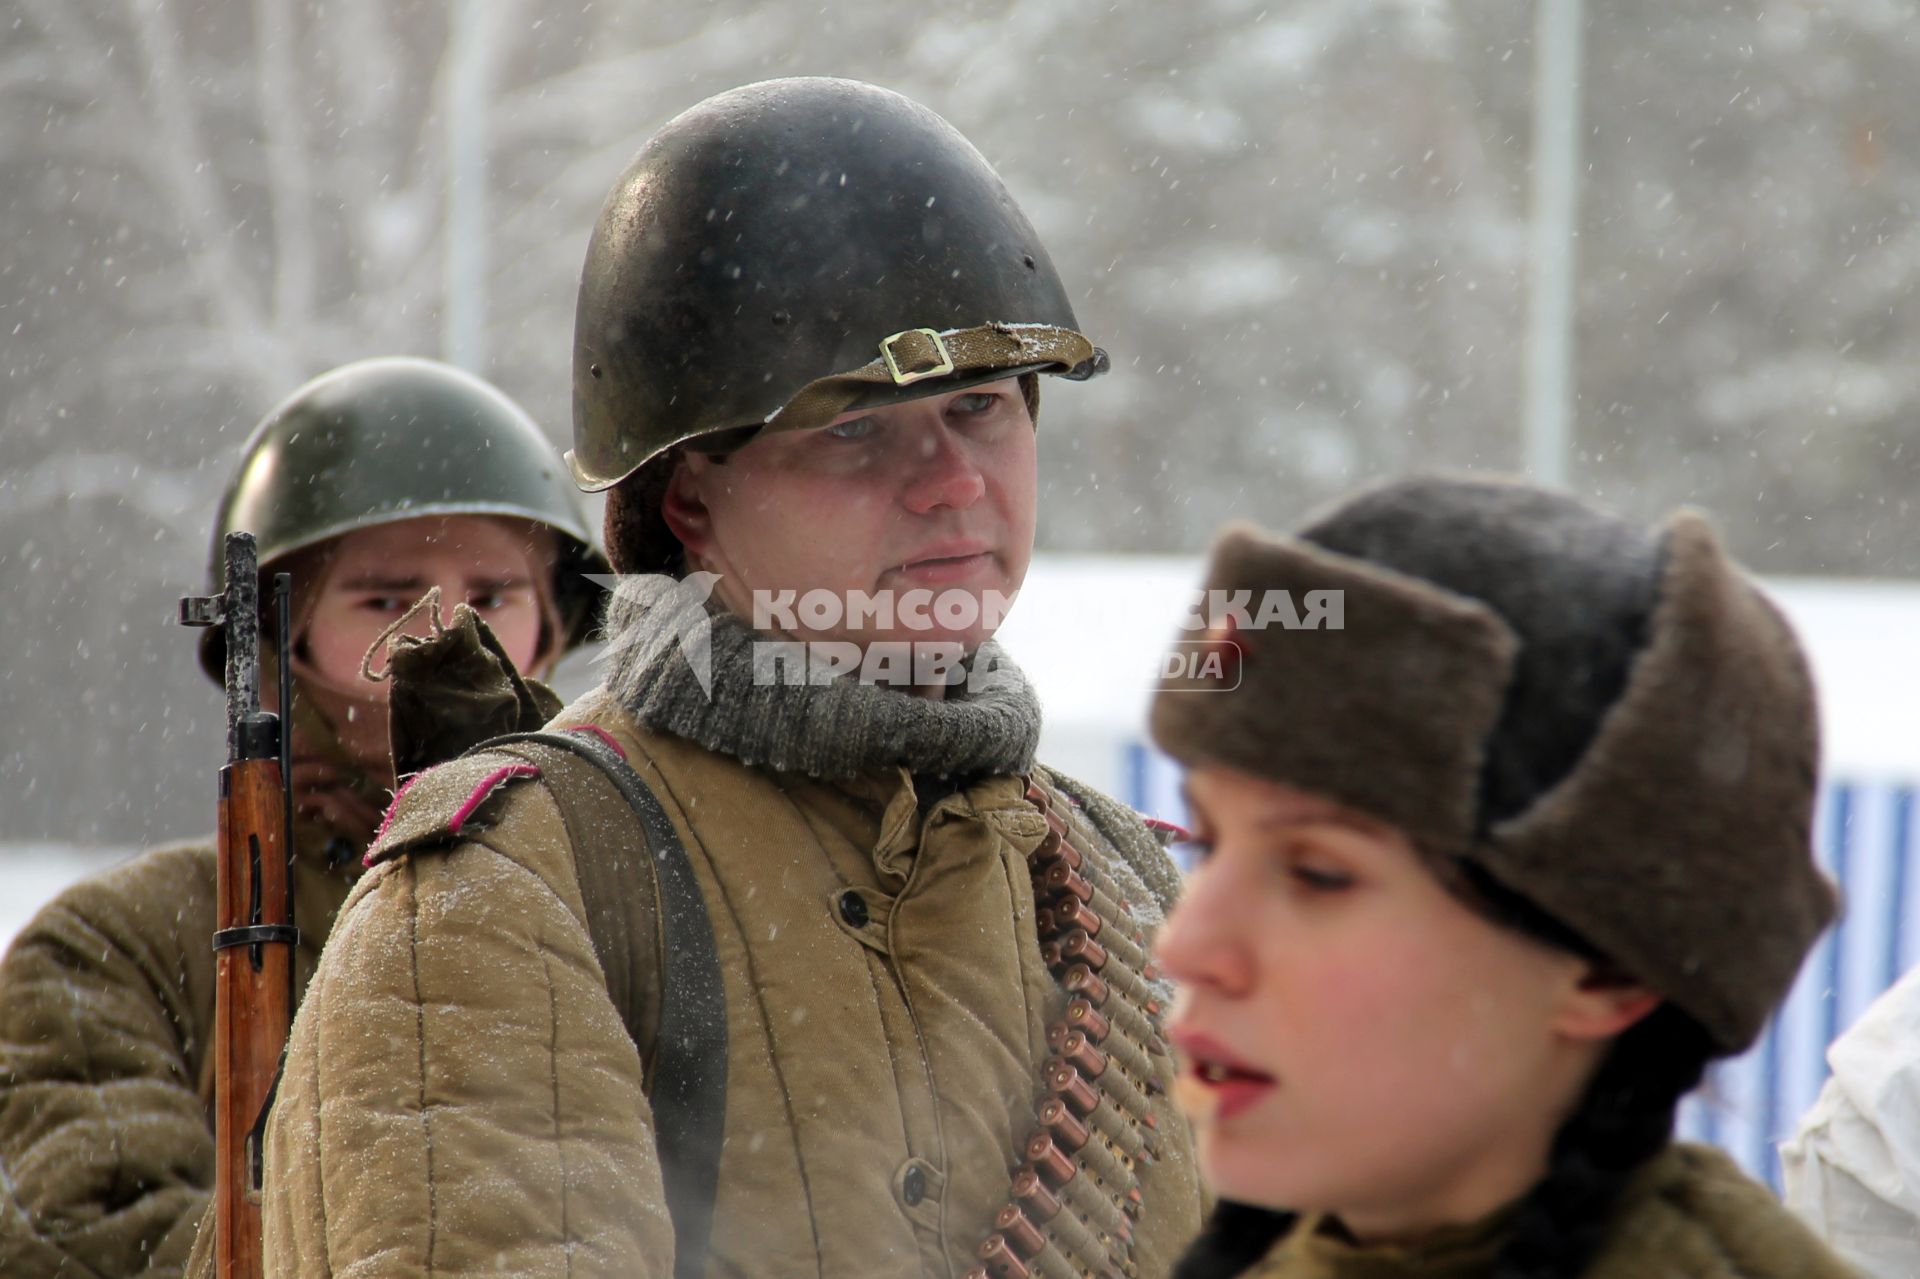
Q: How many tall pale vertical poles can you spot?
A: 2